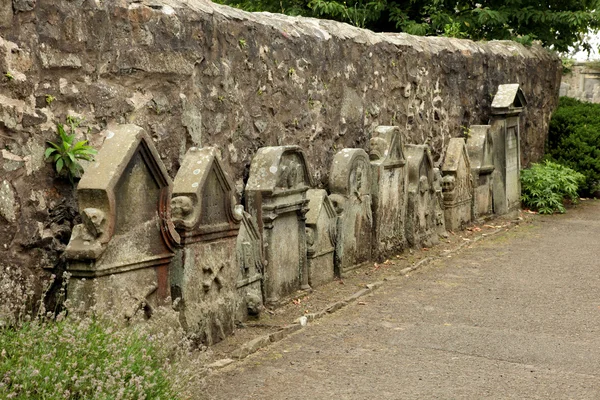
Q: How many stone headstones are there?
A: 11